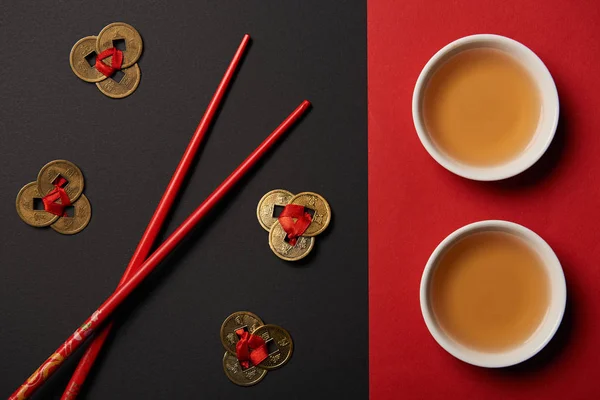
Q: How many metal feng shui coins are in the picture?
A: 12